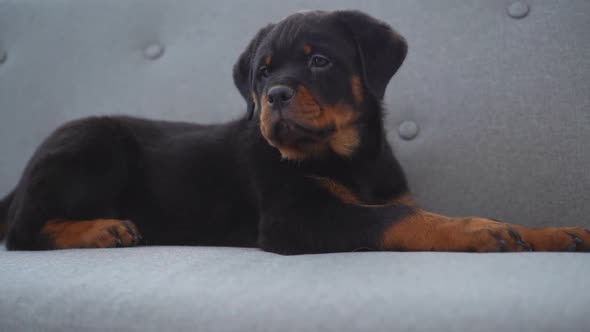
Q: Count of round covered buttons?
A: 4